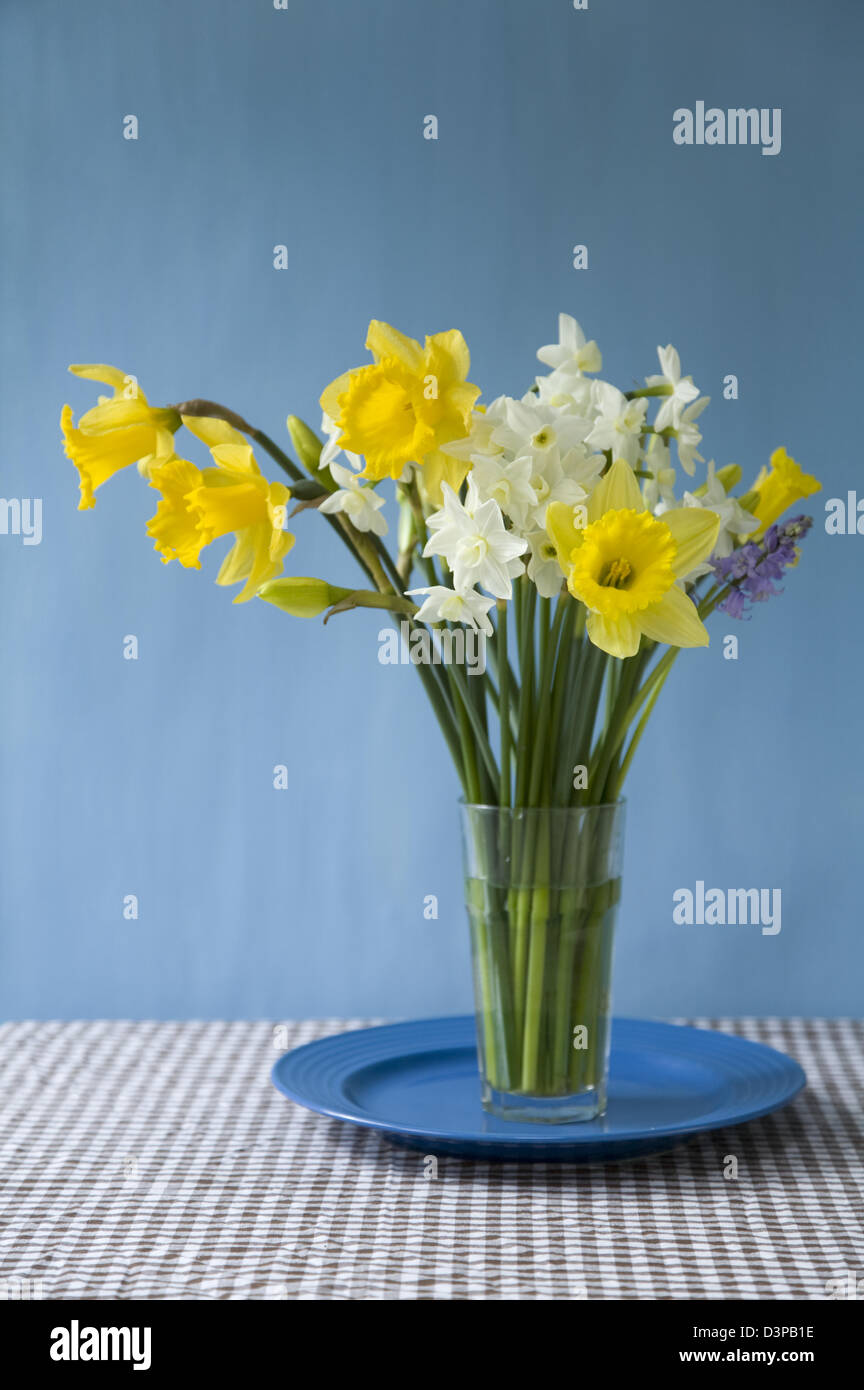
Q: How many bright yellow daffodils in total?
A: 5